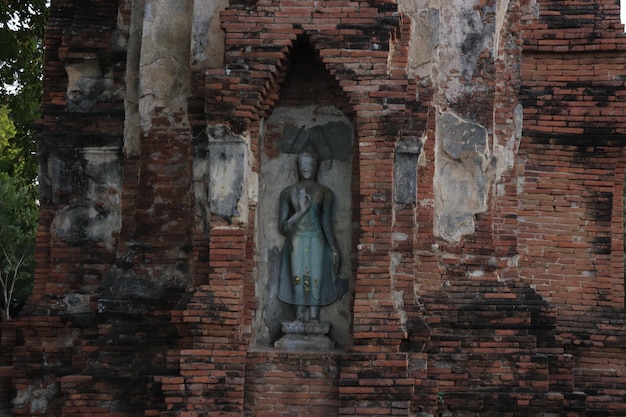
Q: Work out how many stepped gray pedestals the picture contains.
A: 1